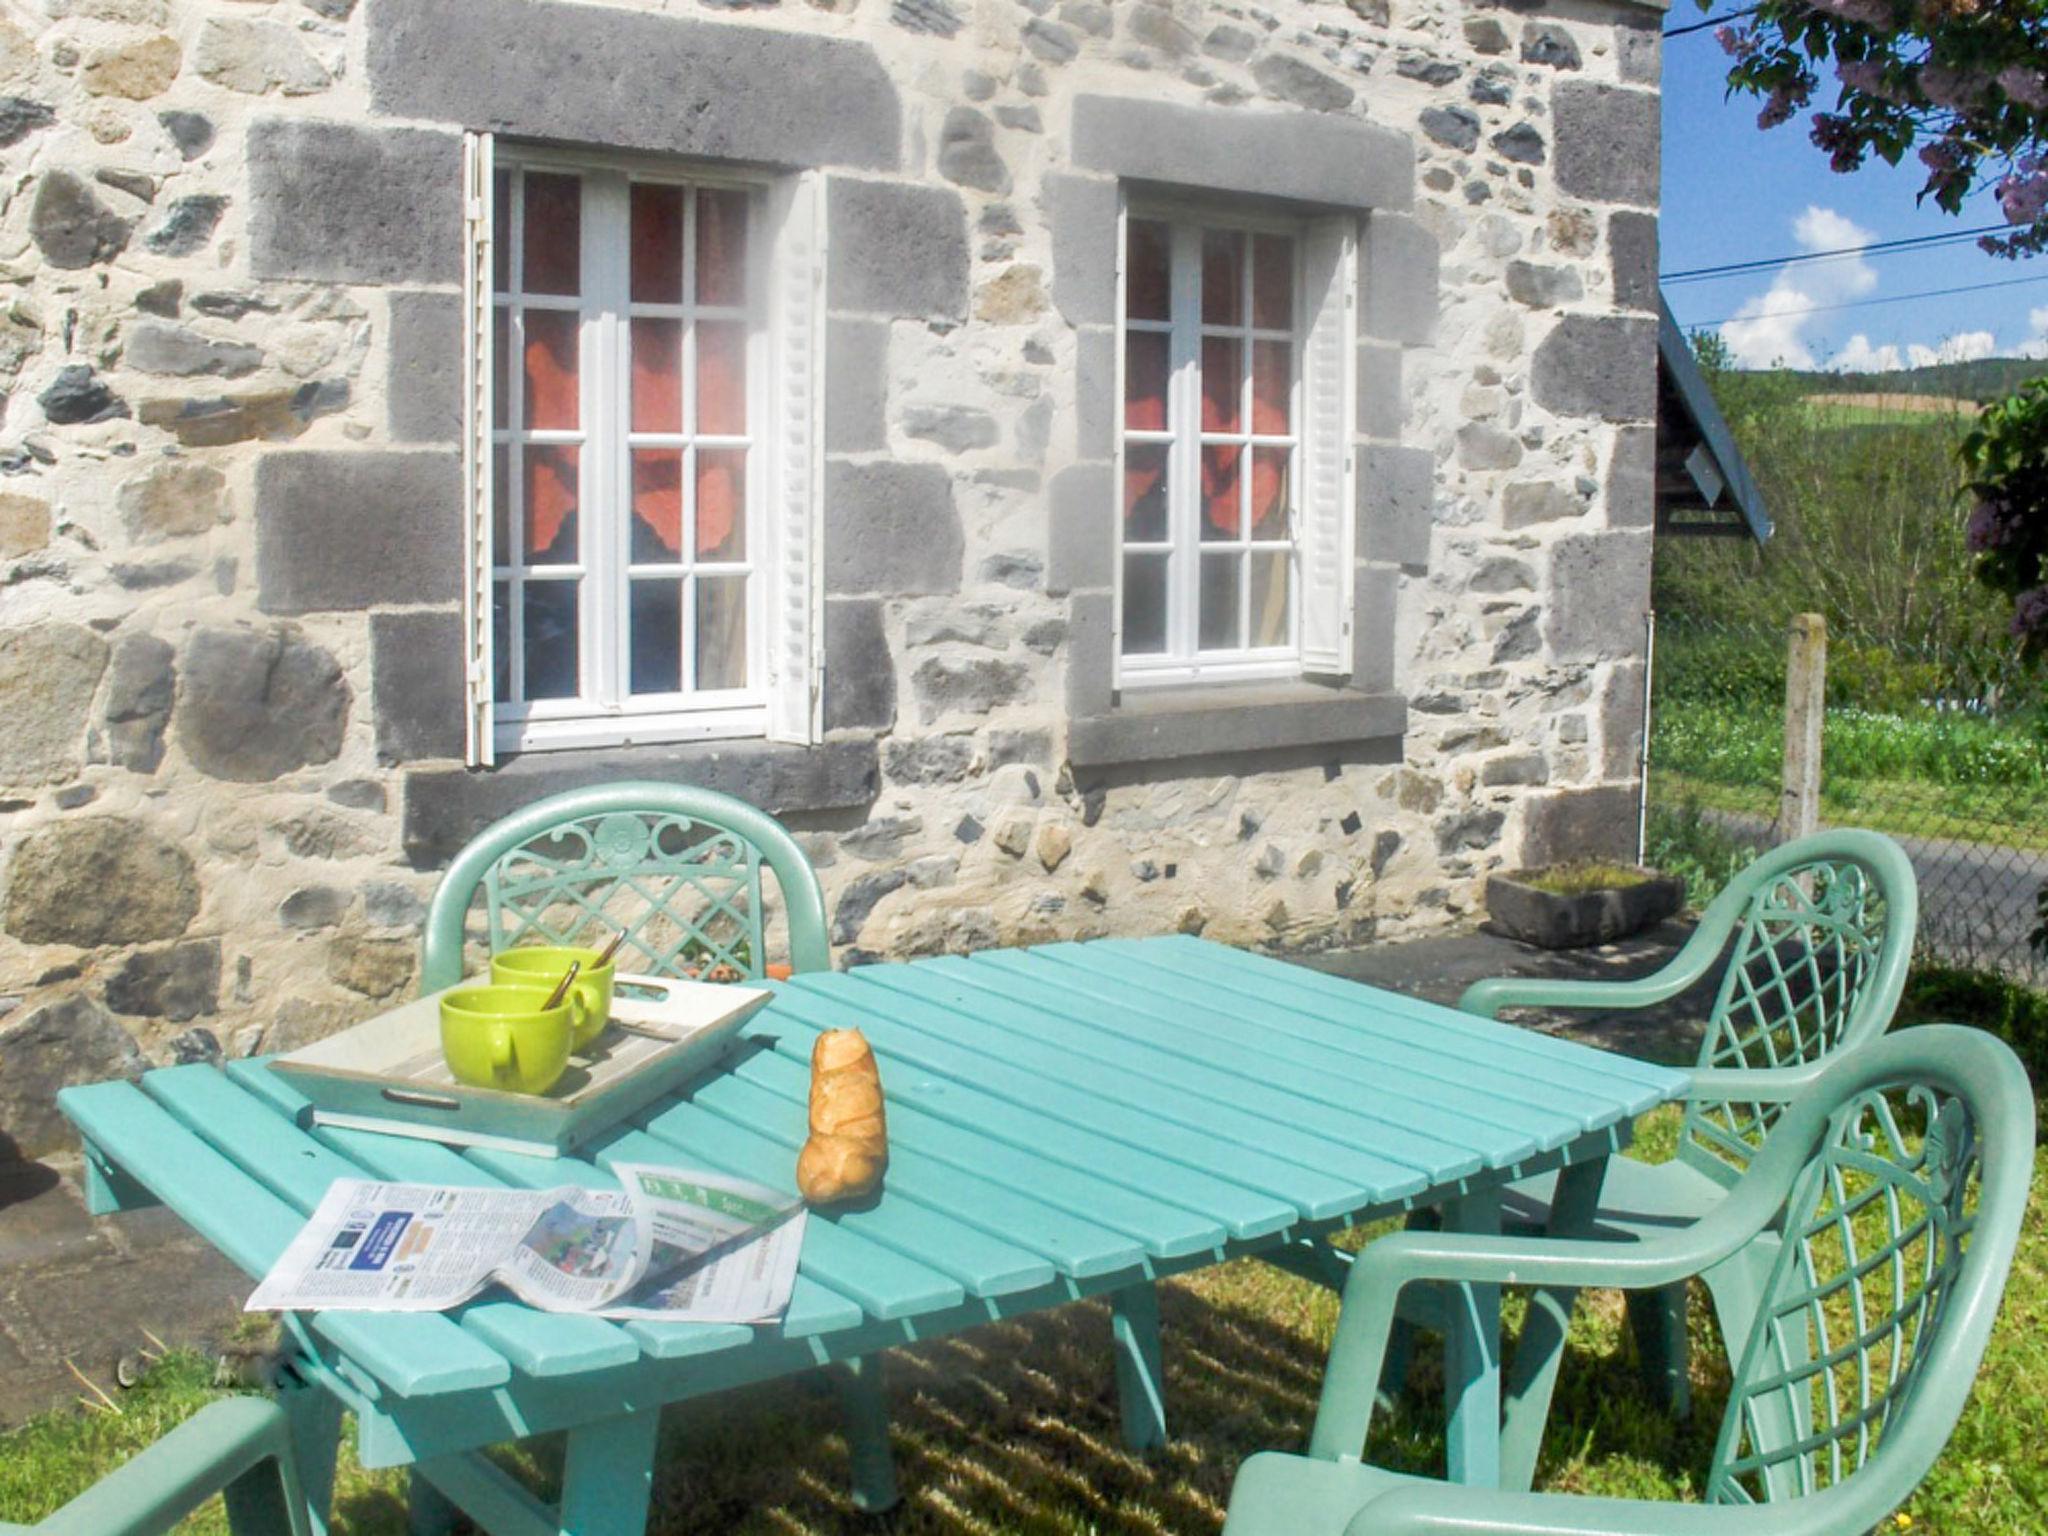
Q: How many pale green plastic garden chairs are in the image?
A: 4